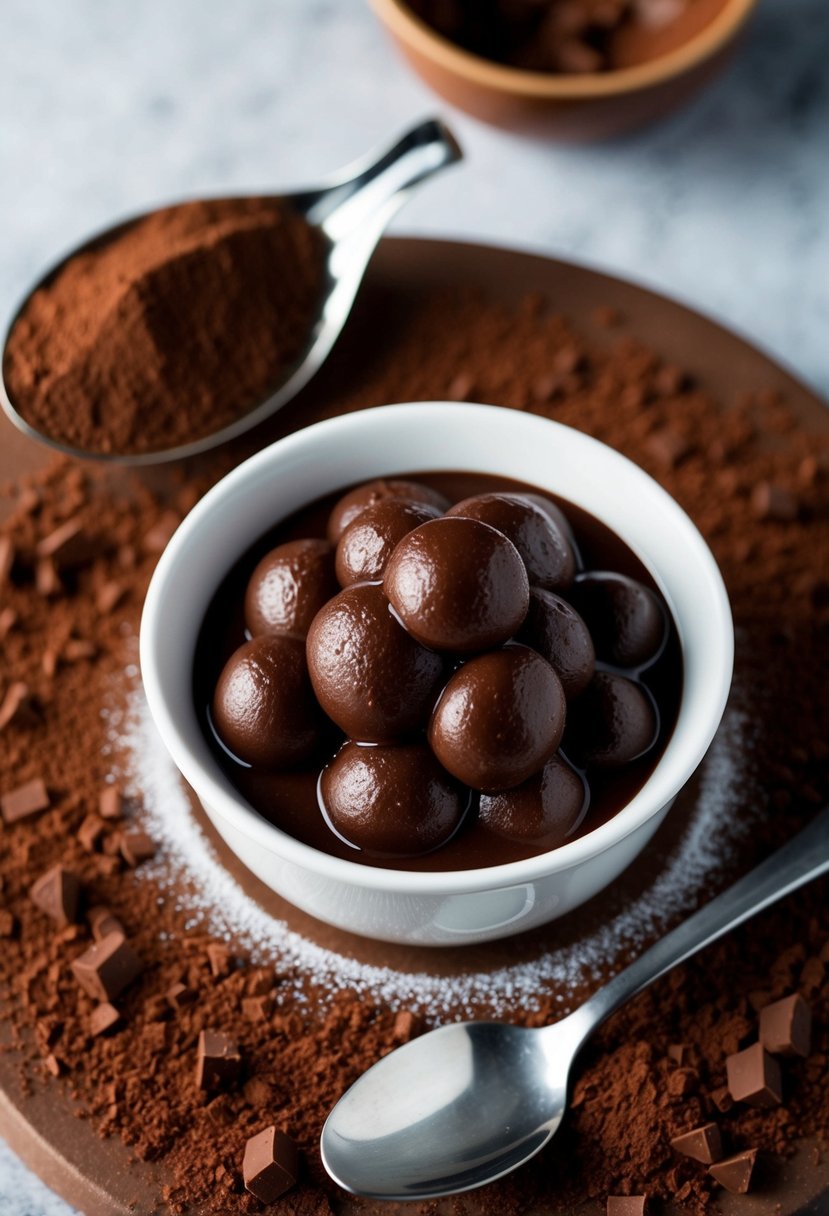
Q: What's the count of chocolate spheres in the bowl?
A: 13